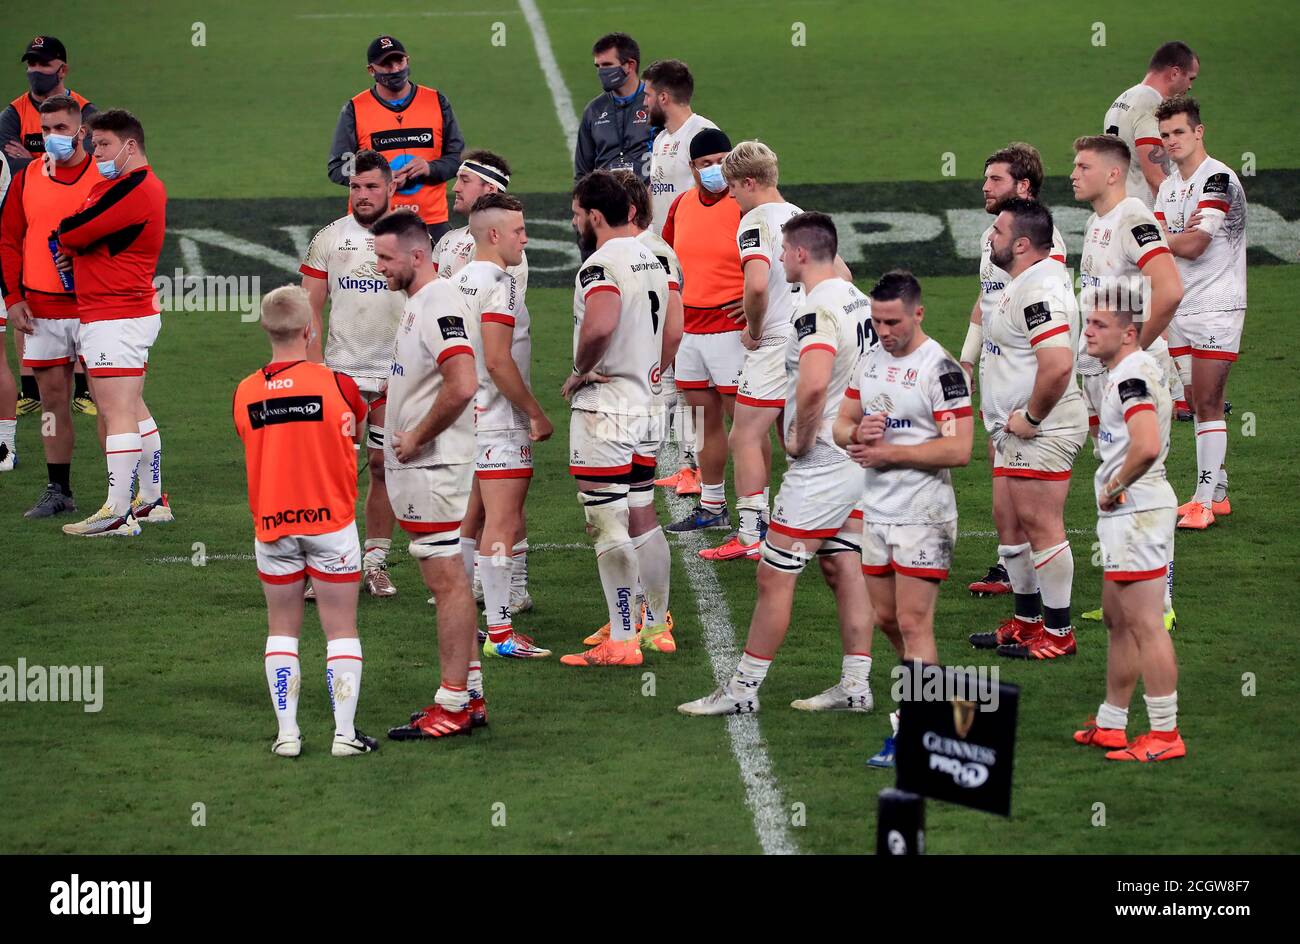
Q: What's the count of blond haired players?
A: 2